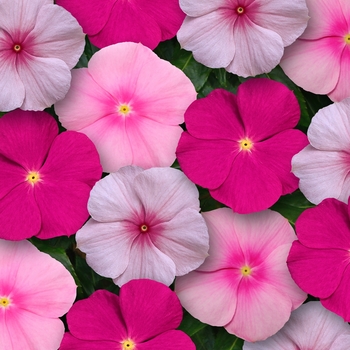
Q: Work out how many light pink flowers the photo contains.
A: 4